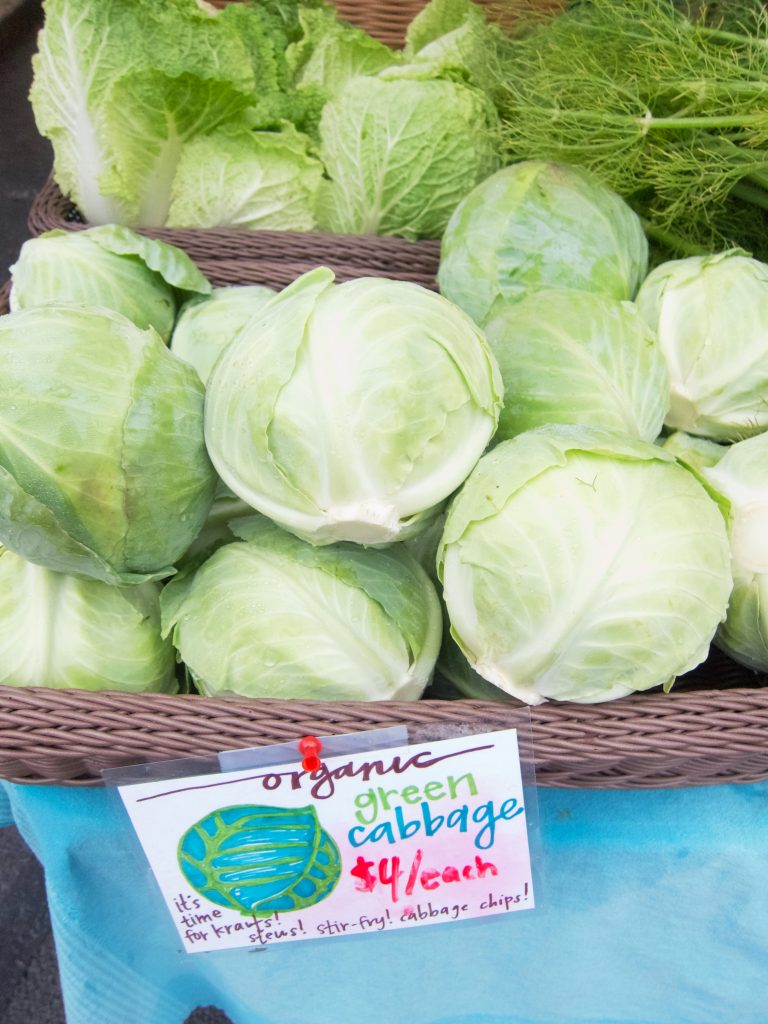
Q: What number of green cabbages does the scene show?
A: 11